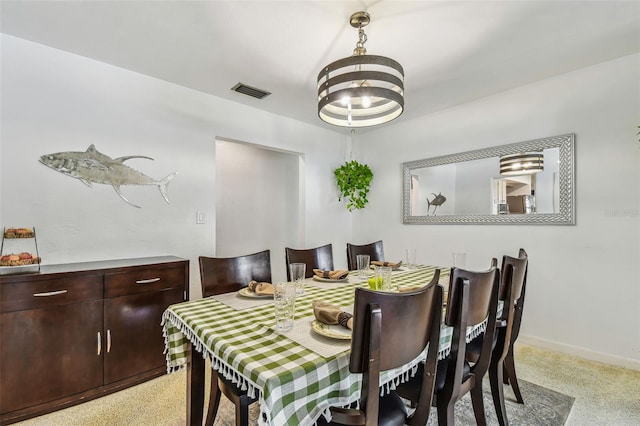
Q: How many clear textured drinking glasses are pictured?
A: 6